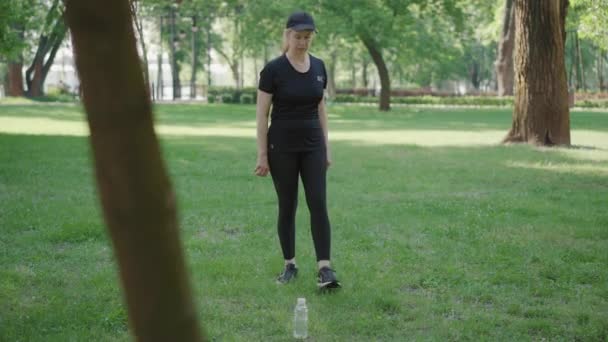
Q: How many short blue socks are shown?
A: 0